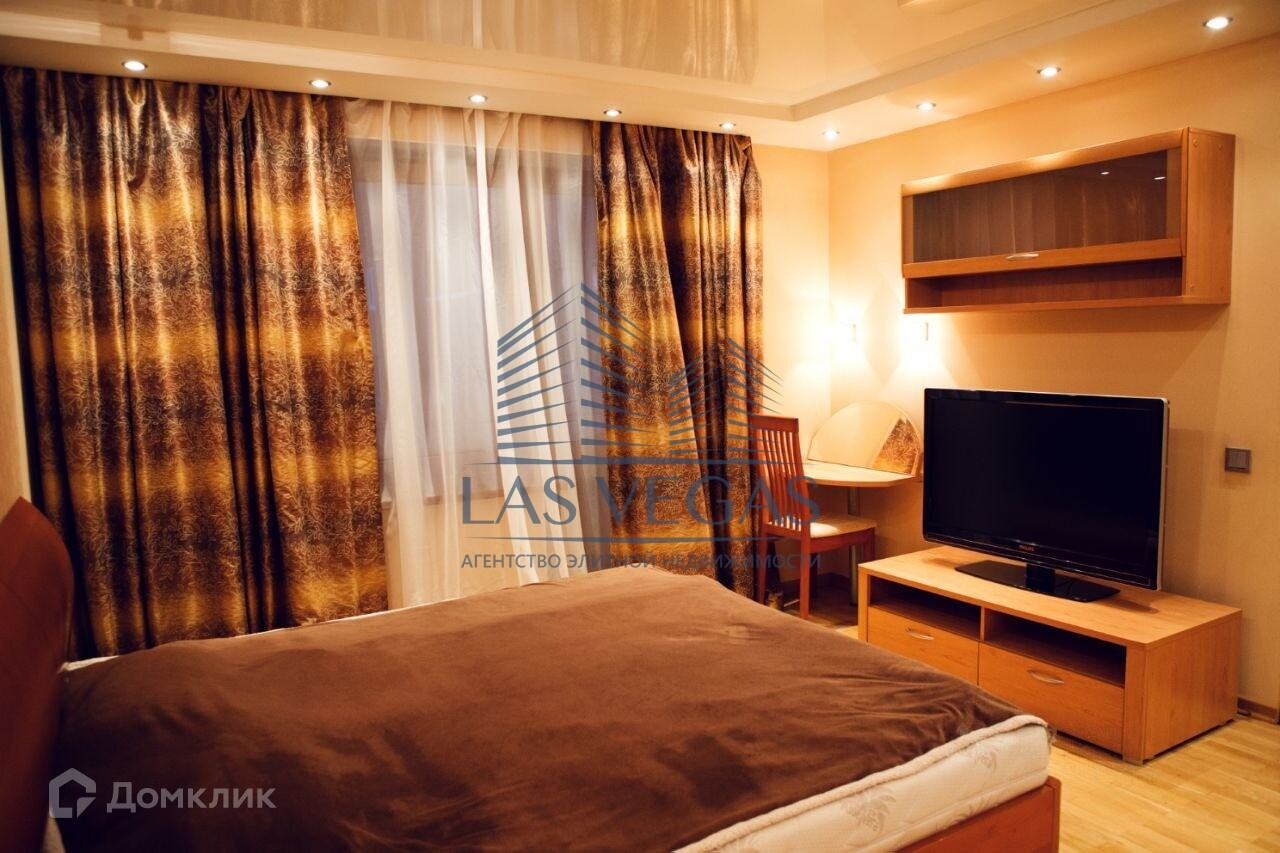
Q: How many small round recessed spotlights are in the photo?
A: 9